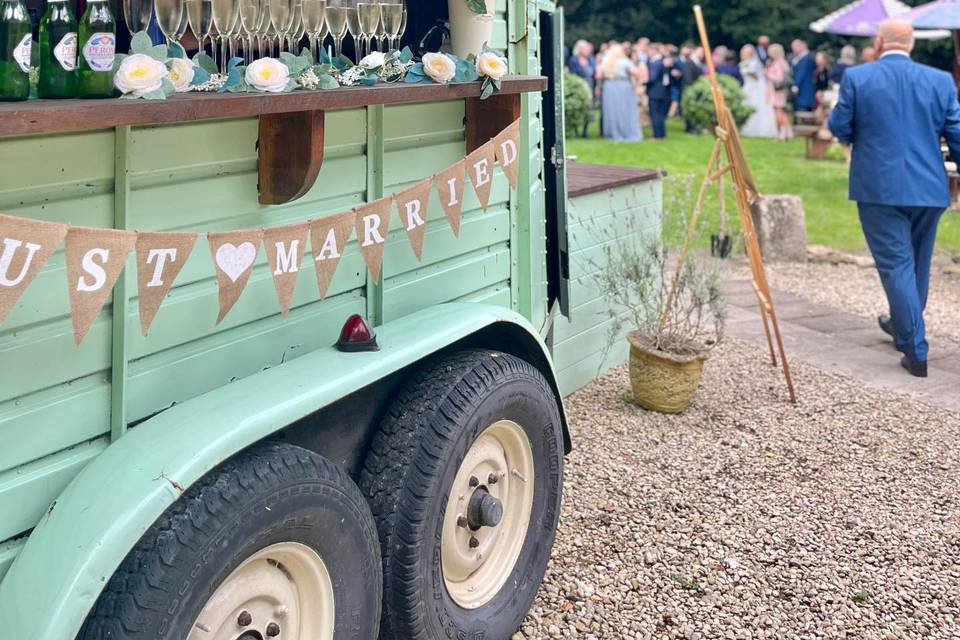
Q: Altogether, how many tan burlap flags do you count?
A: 11